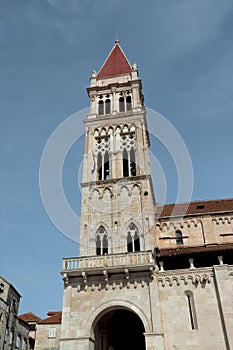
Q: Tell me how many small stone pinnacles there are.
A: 2